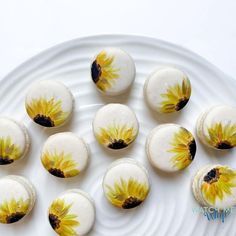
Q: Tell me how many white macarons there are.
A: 12